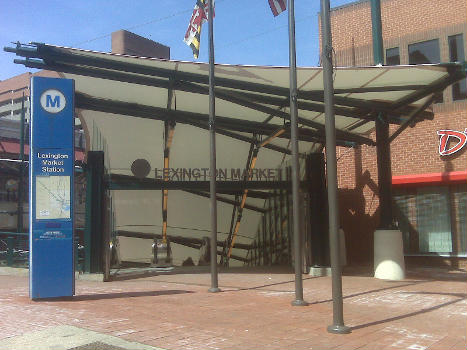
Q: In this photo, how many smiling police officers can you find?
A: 0